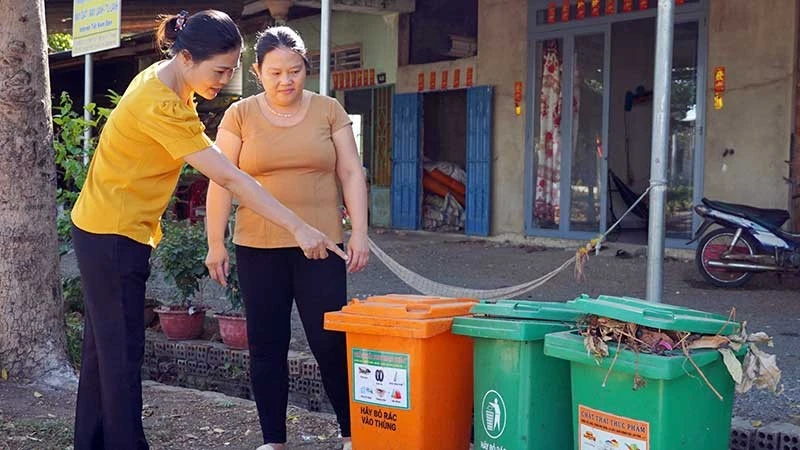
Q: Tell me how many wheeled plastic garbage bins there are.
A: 3